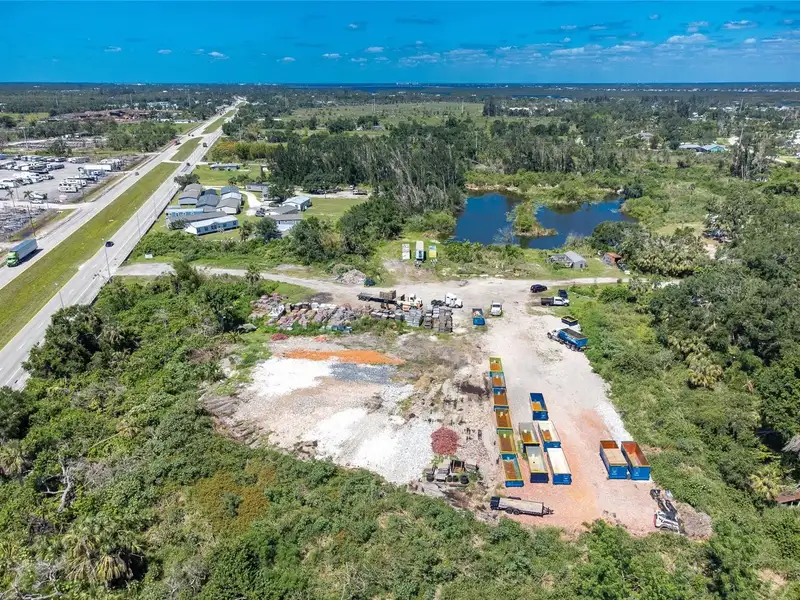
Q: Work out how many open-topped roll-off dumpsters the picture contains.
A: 14